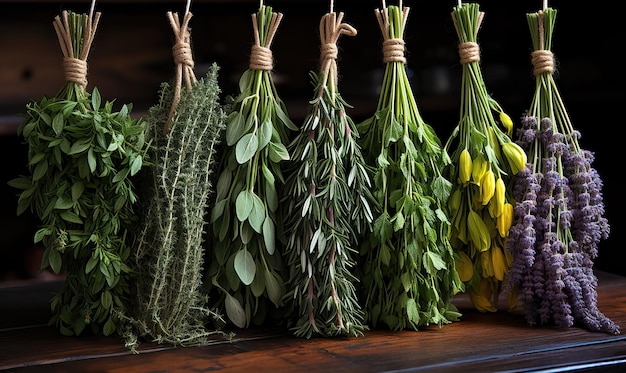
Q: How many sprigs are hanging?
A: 7